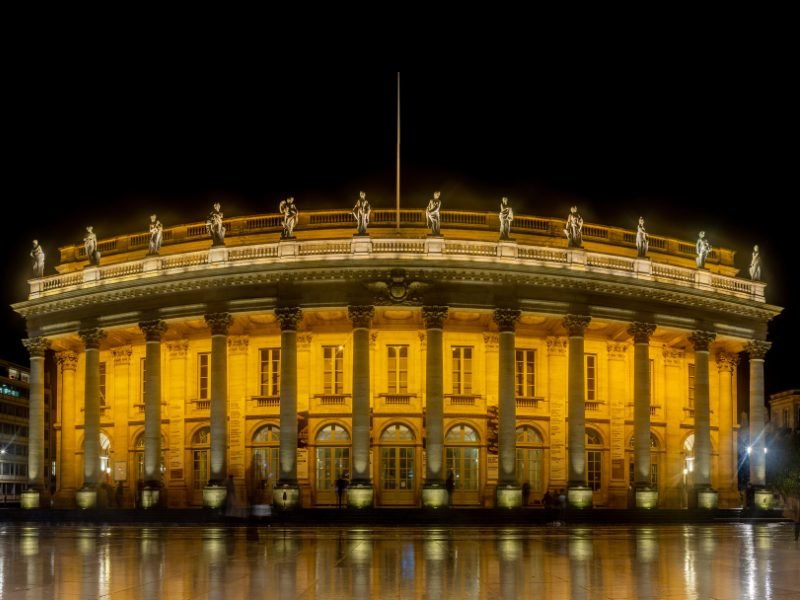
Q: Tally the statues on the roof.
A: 12